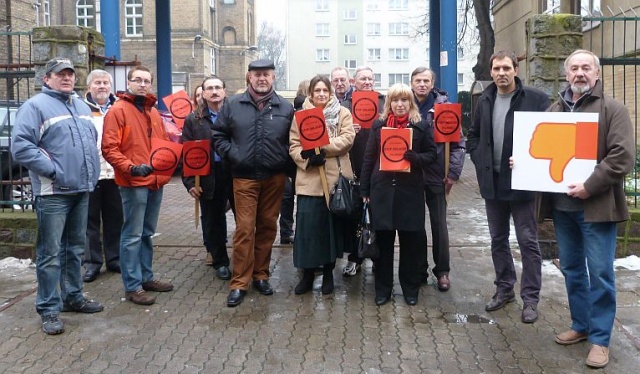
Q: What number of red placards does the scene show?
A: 7